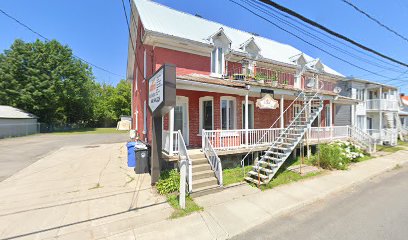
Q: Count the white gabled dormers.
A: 4